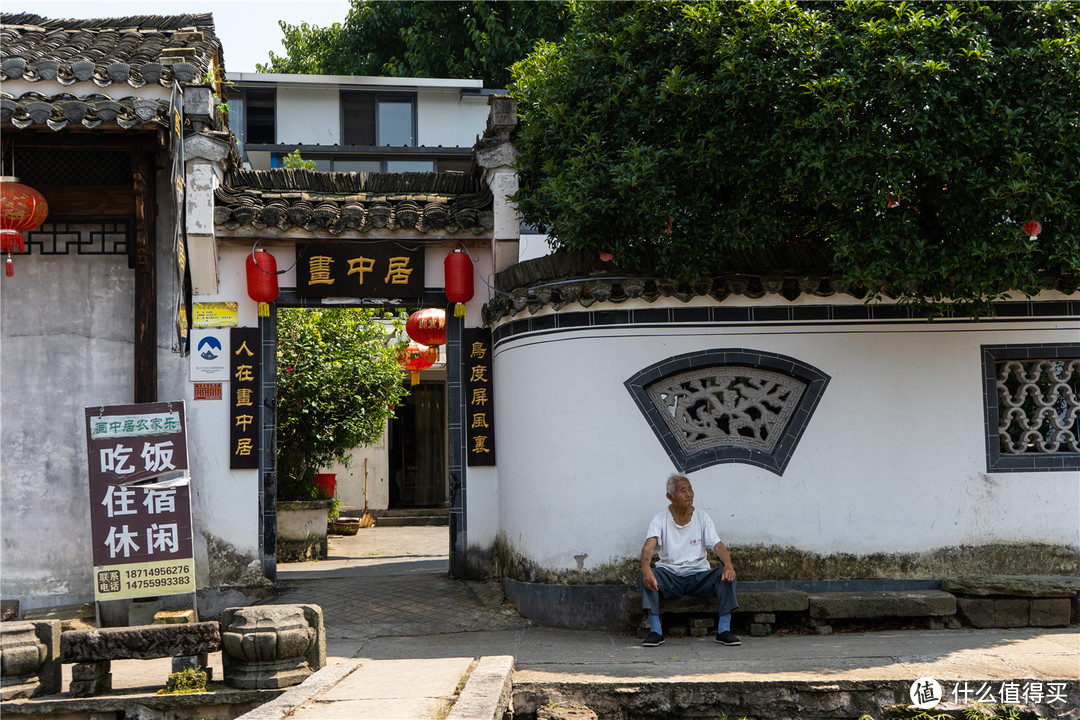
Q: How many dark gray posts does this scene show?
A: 2